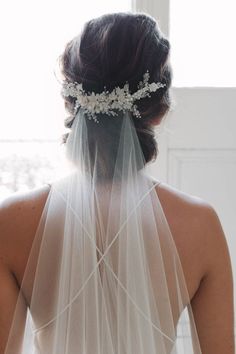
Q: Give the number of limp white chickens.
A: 0